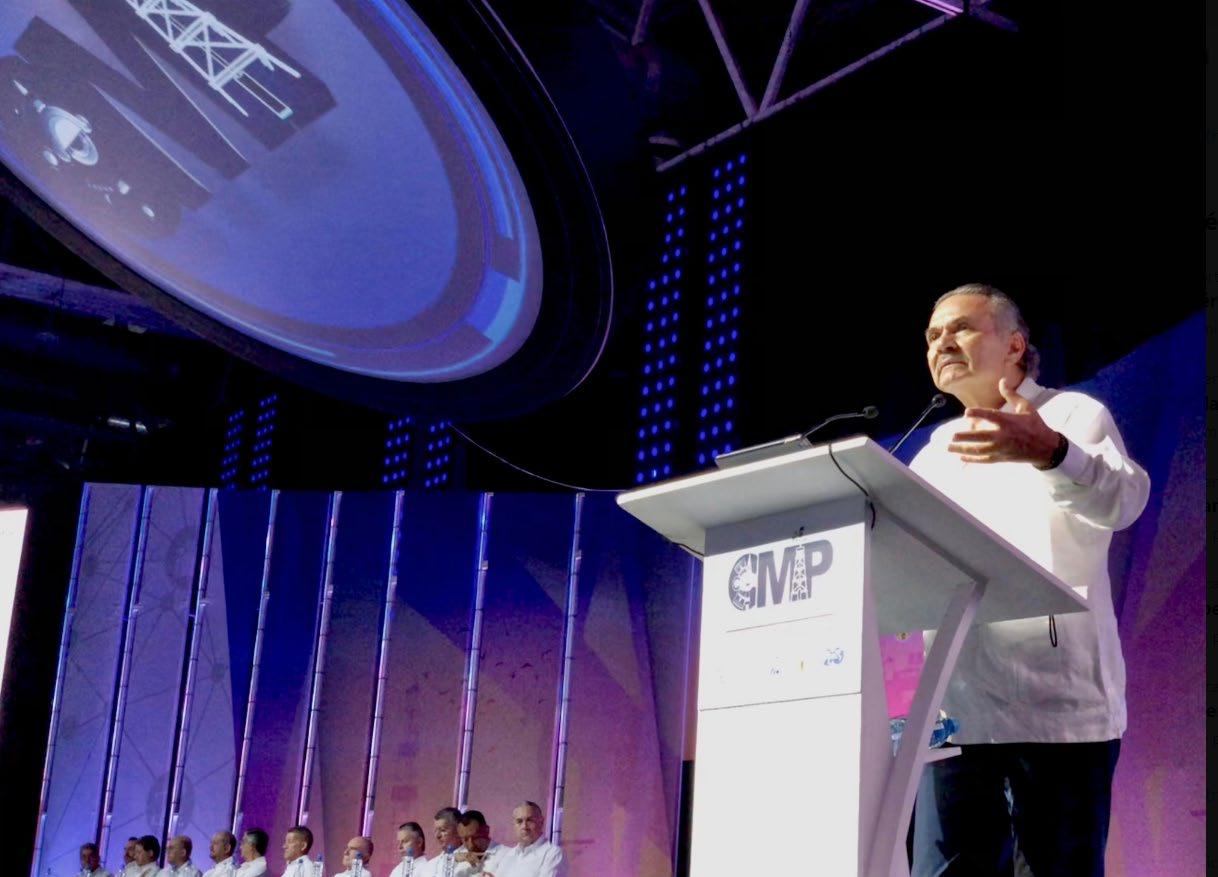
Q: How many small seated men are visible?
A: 12